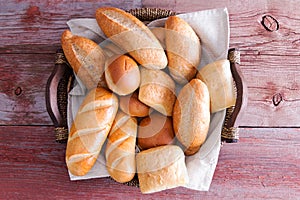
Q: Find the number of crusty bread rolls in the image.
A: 12